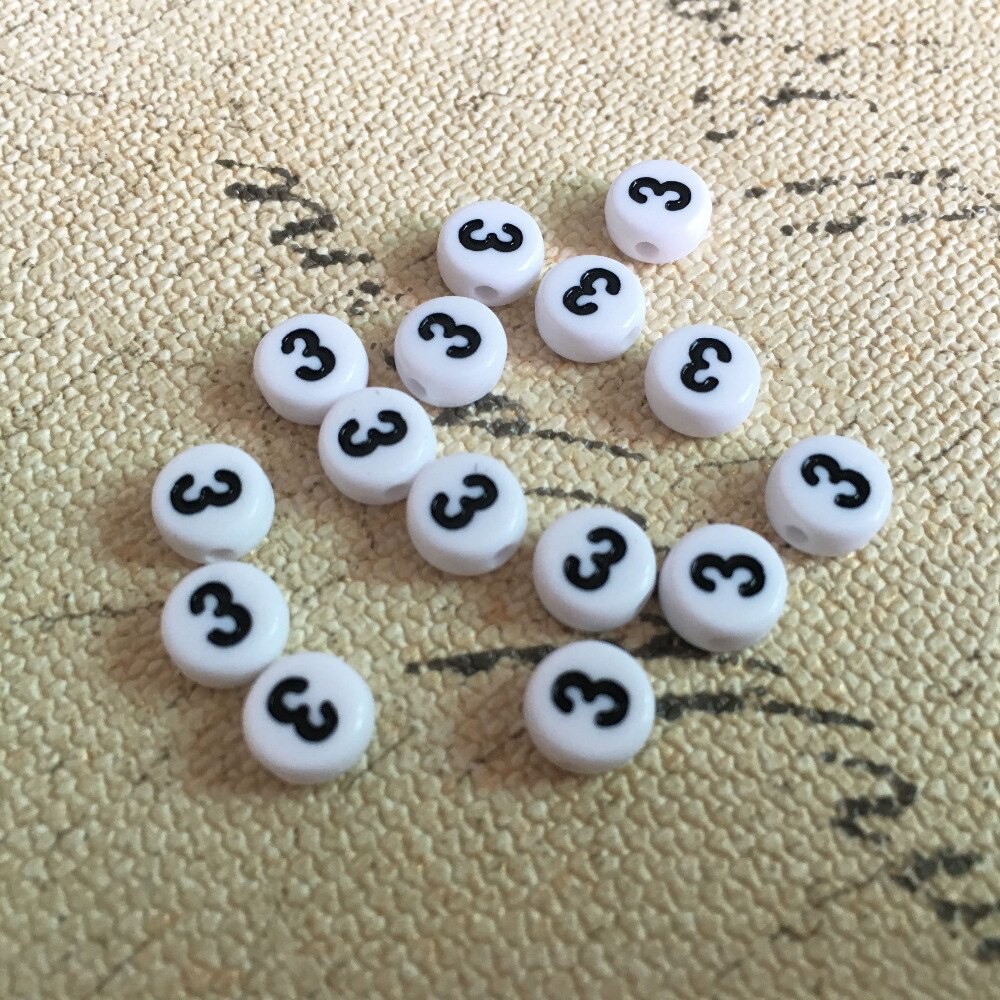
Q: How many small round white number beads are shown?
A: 15